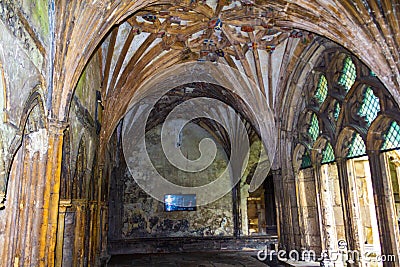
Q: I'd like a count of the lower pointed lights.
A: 4